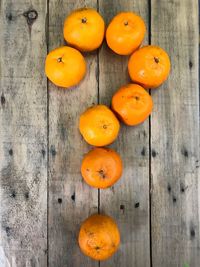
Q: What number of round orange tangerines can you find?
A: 8